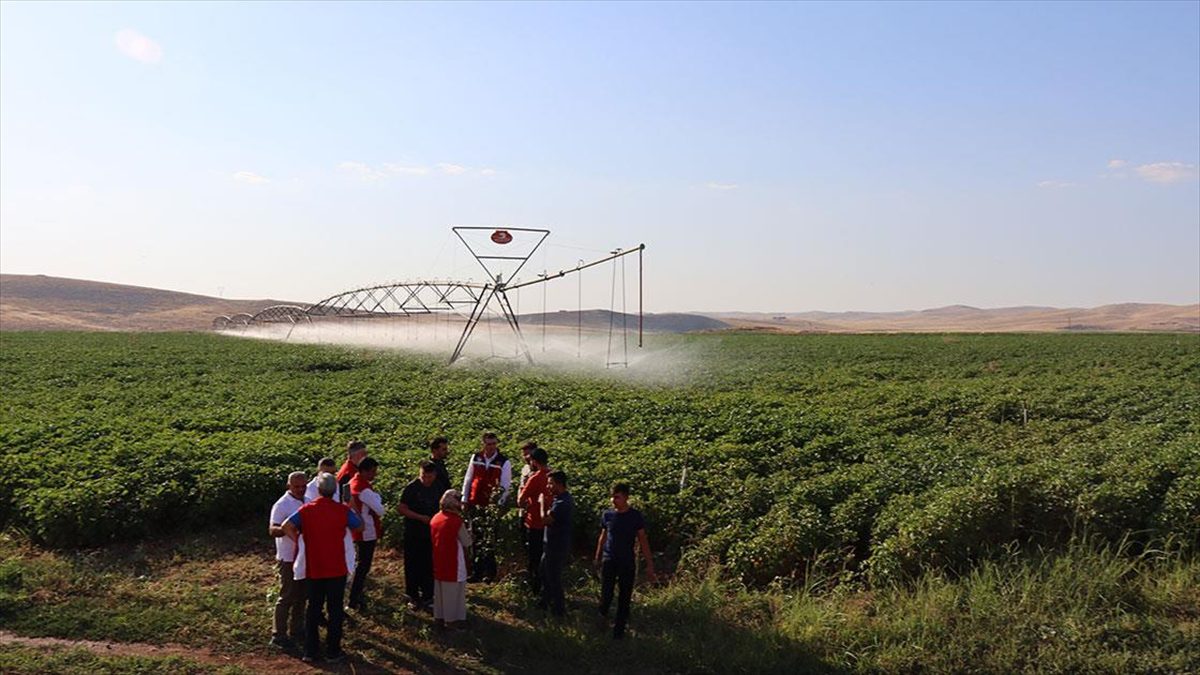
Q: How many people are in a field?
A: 13